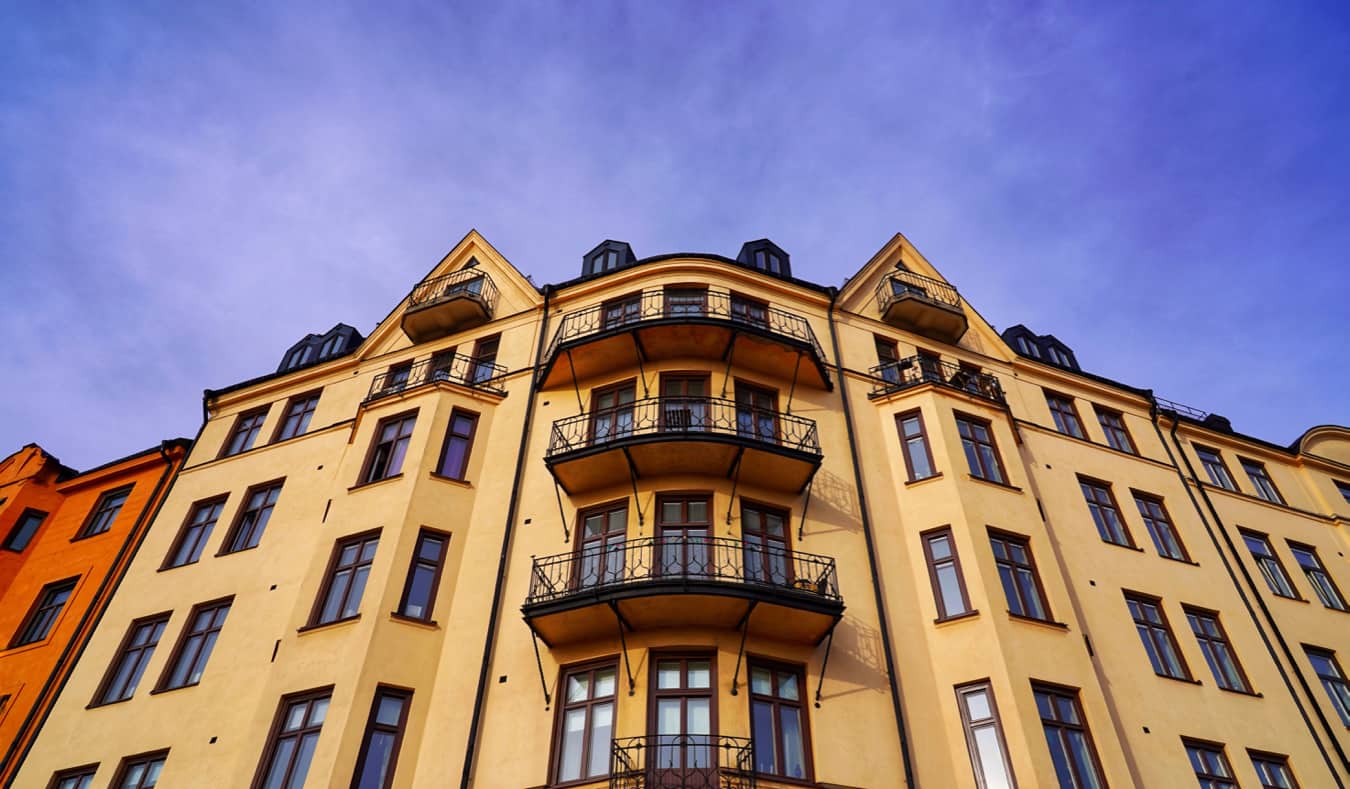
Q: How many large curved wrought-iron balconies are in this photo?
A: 3